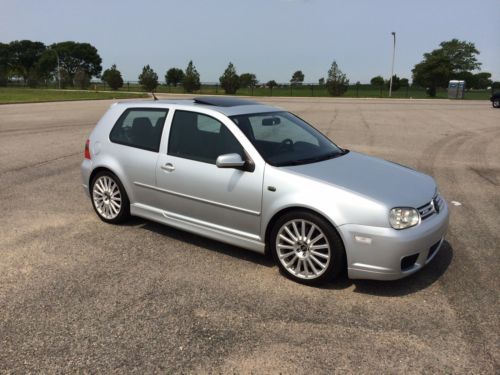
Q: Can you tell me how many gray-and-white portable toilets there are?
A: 2